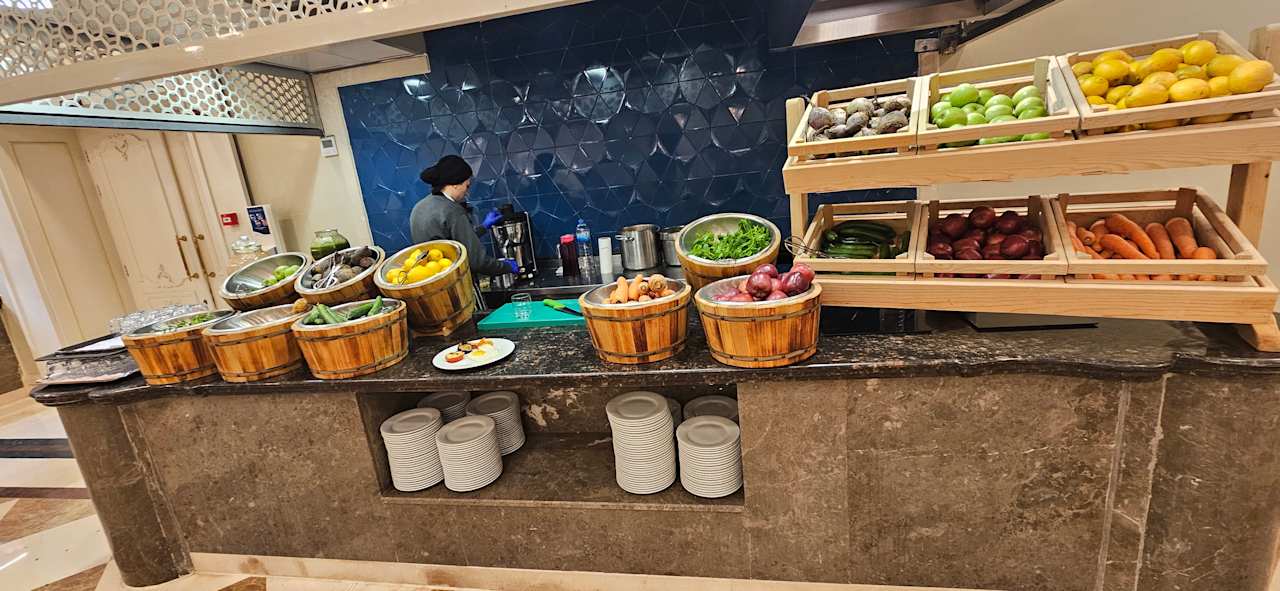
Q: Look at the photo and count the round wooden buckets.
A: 9